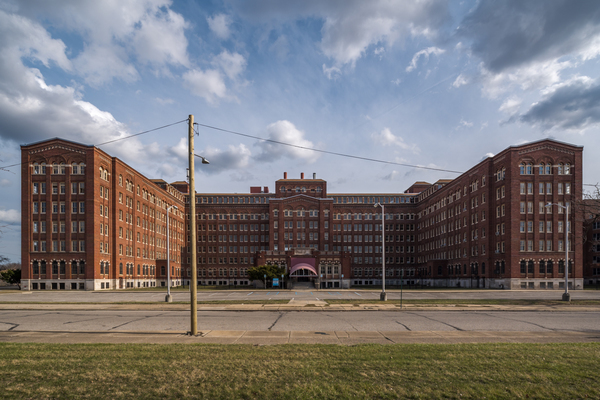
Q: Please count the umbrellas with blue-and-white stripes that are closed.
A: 0